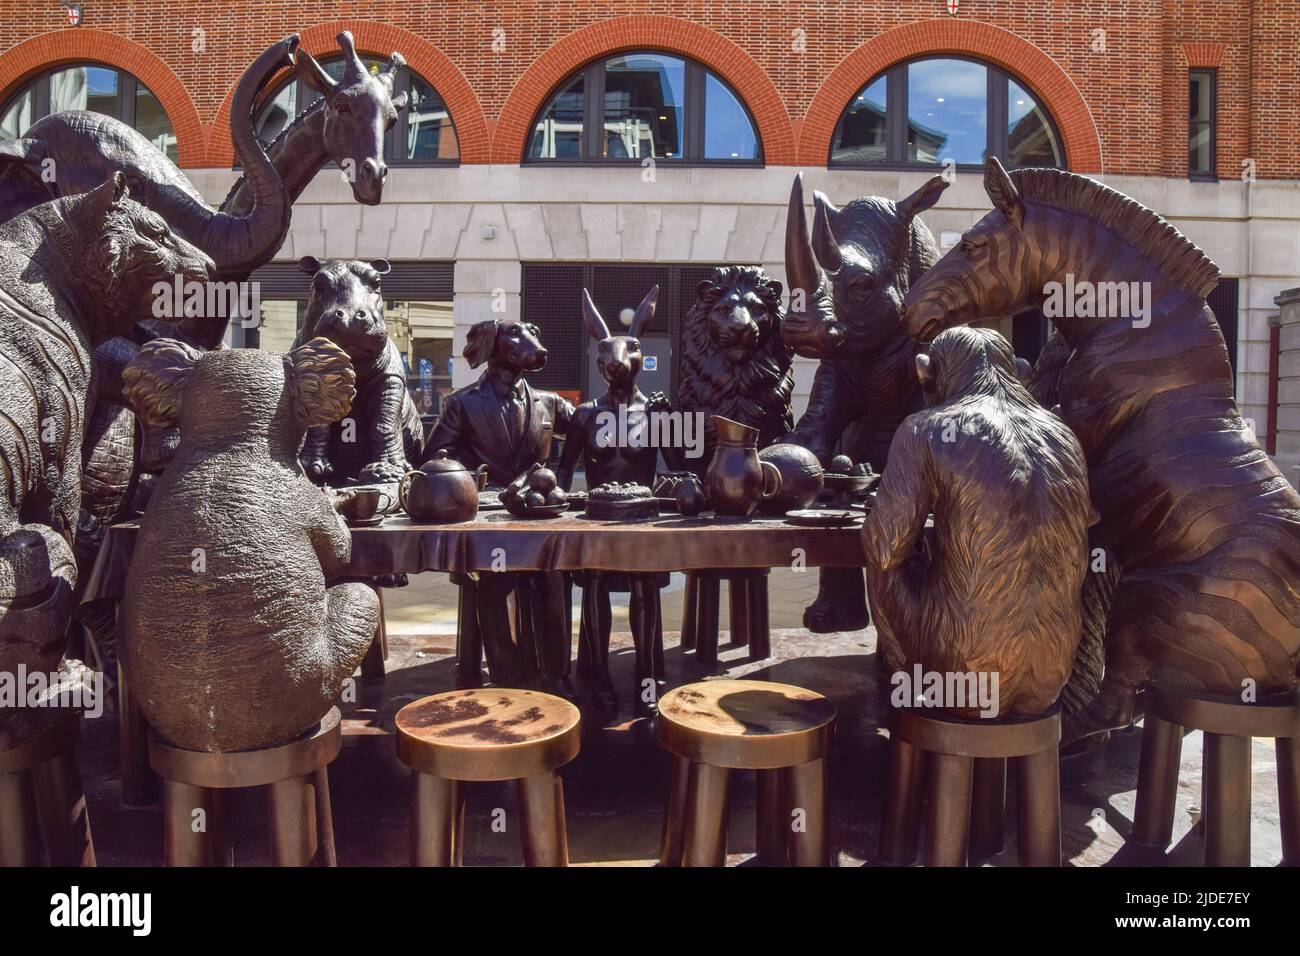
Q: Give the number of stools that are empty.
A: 2